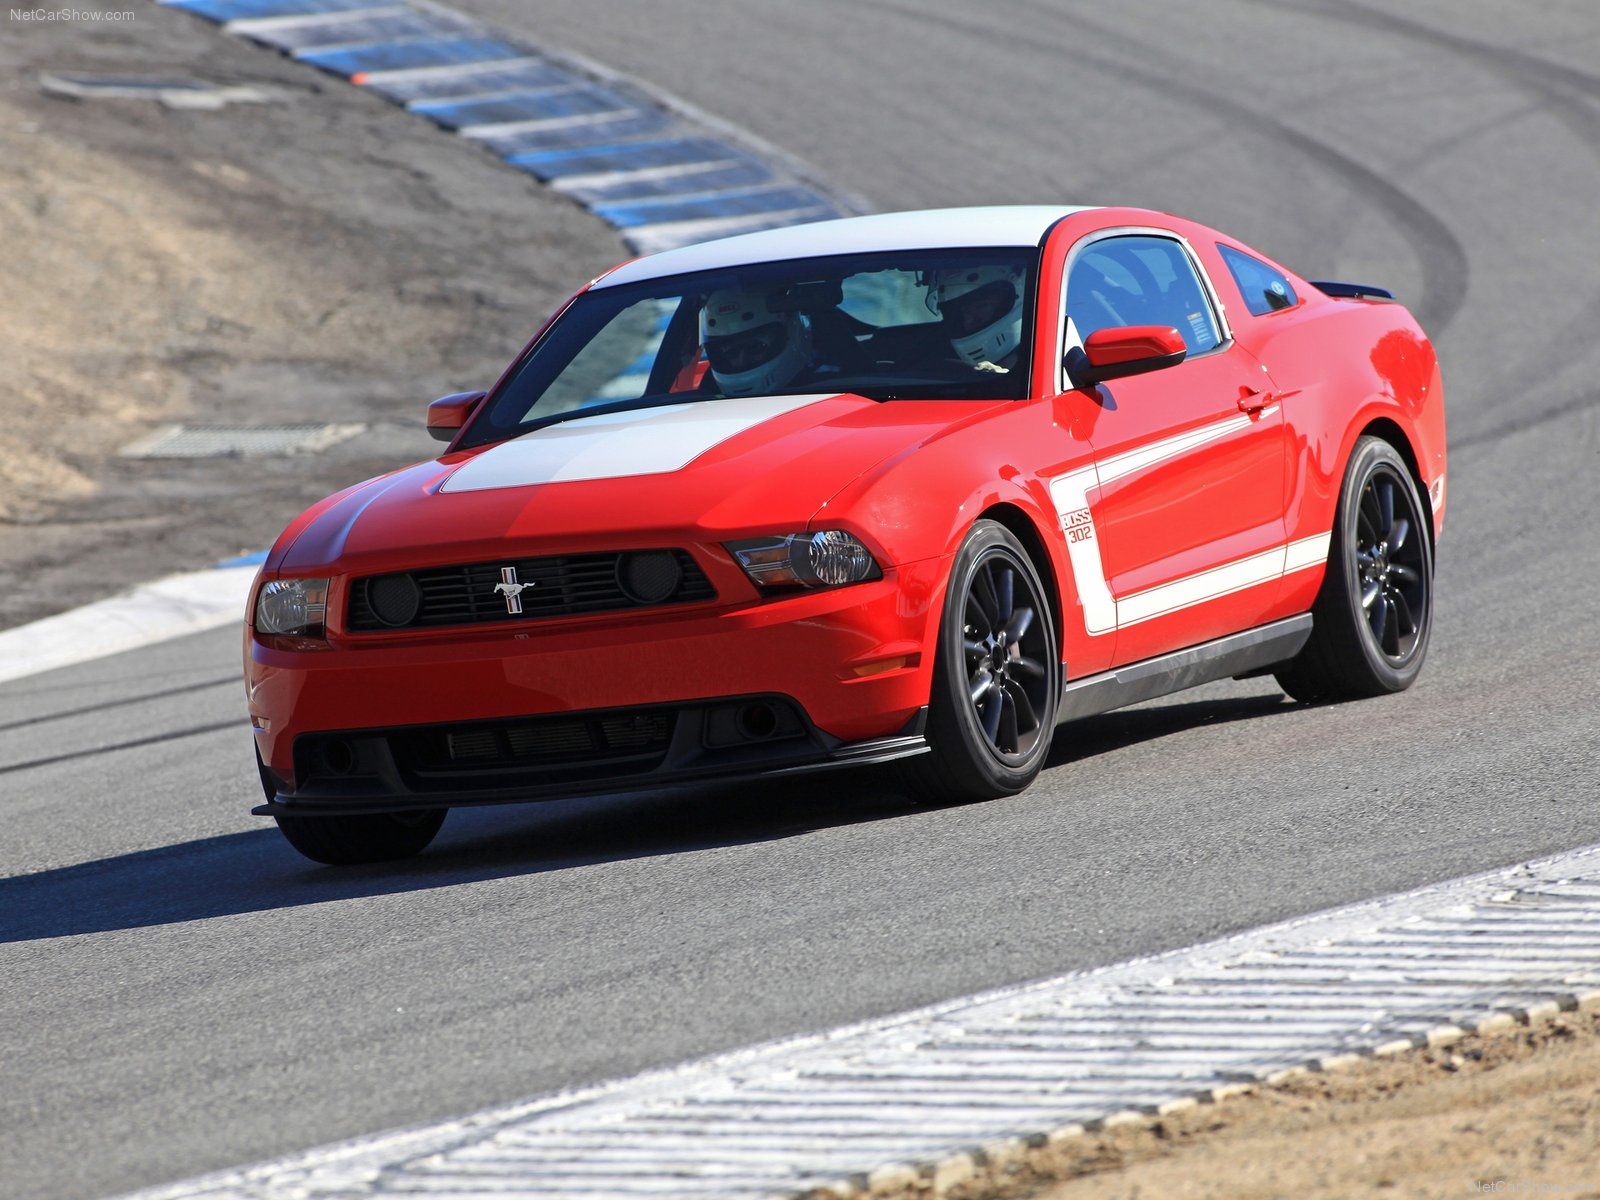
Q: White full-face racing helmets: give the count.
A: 2